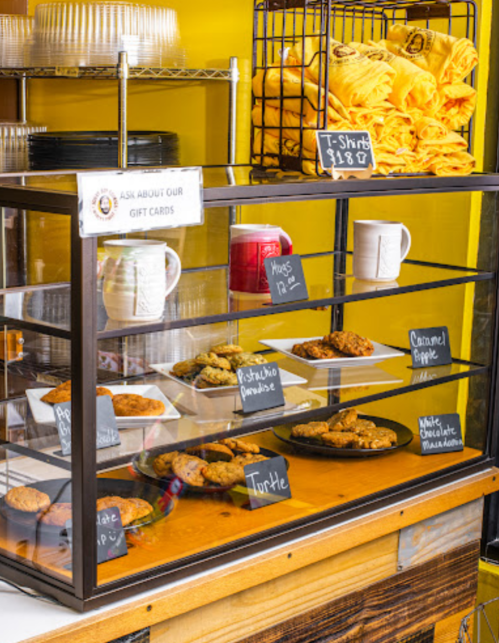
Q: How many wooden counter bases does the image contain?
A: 1